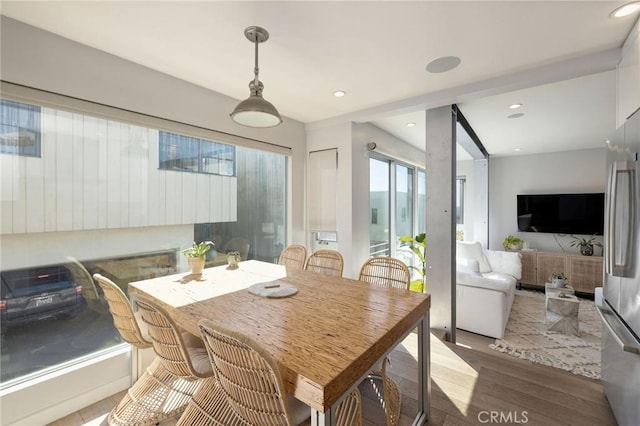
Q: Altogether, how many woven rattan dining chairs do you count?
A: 6